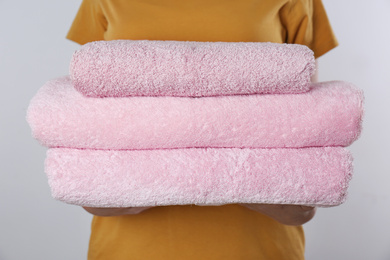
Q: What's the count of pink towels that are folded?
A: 3